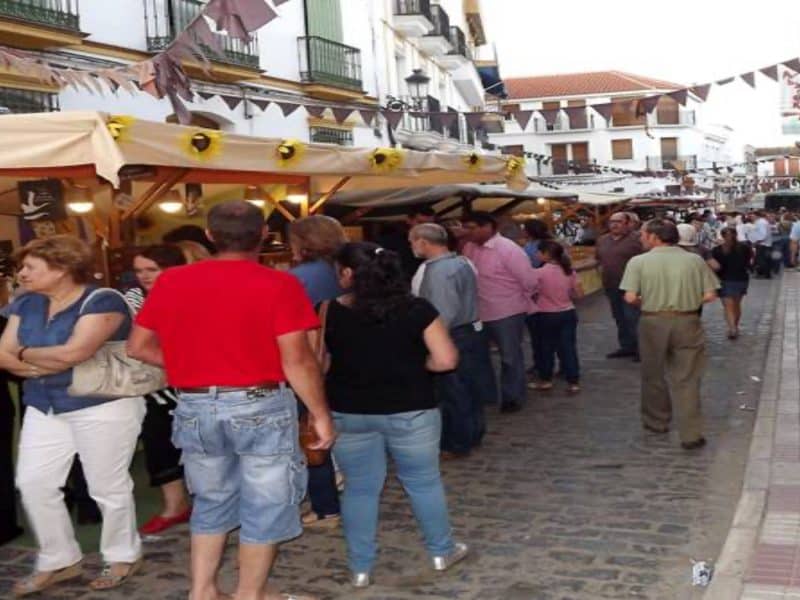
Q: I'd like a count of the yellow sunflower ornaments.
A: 6